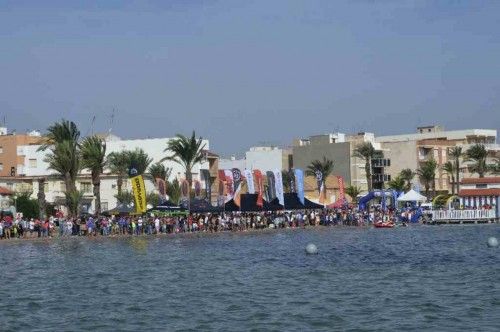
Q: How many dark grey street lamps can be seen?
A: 0